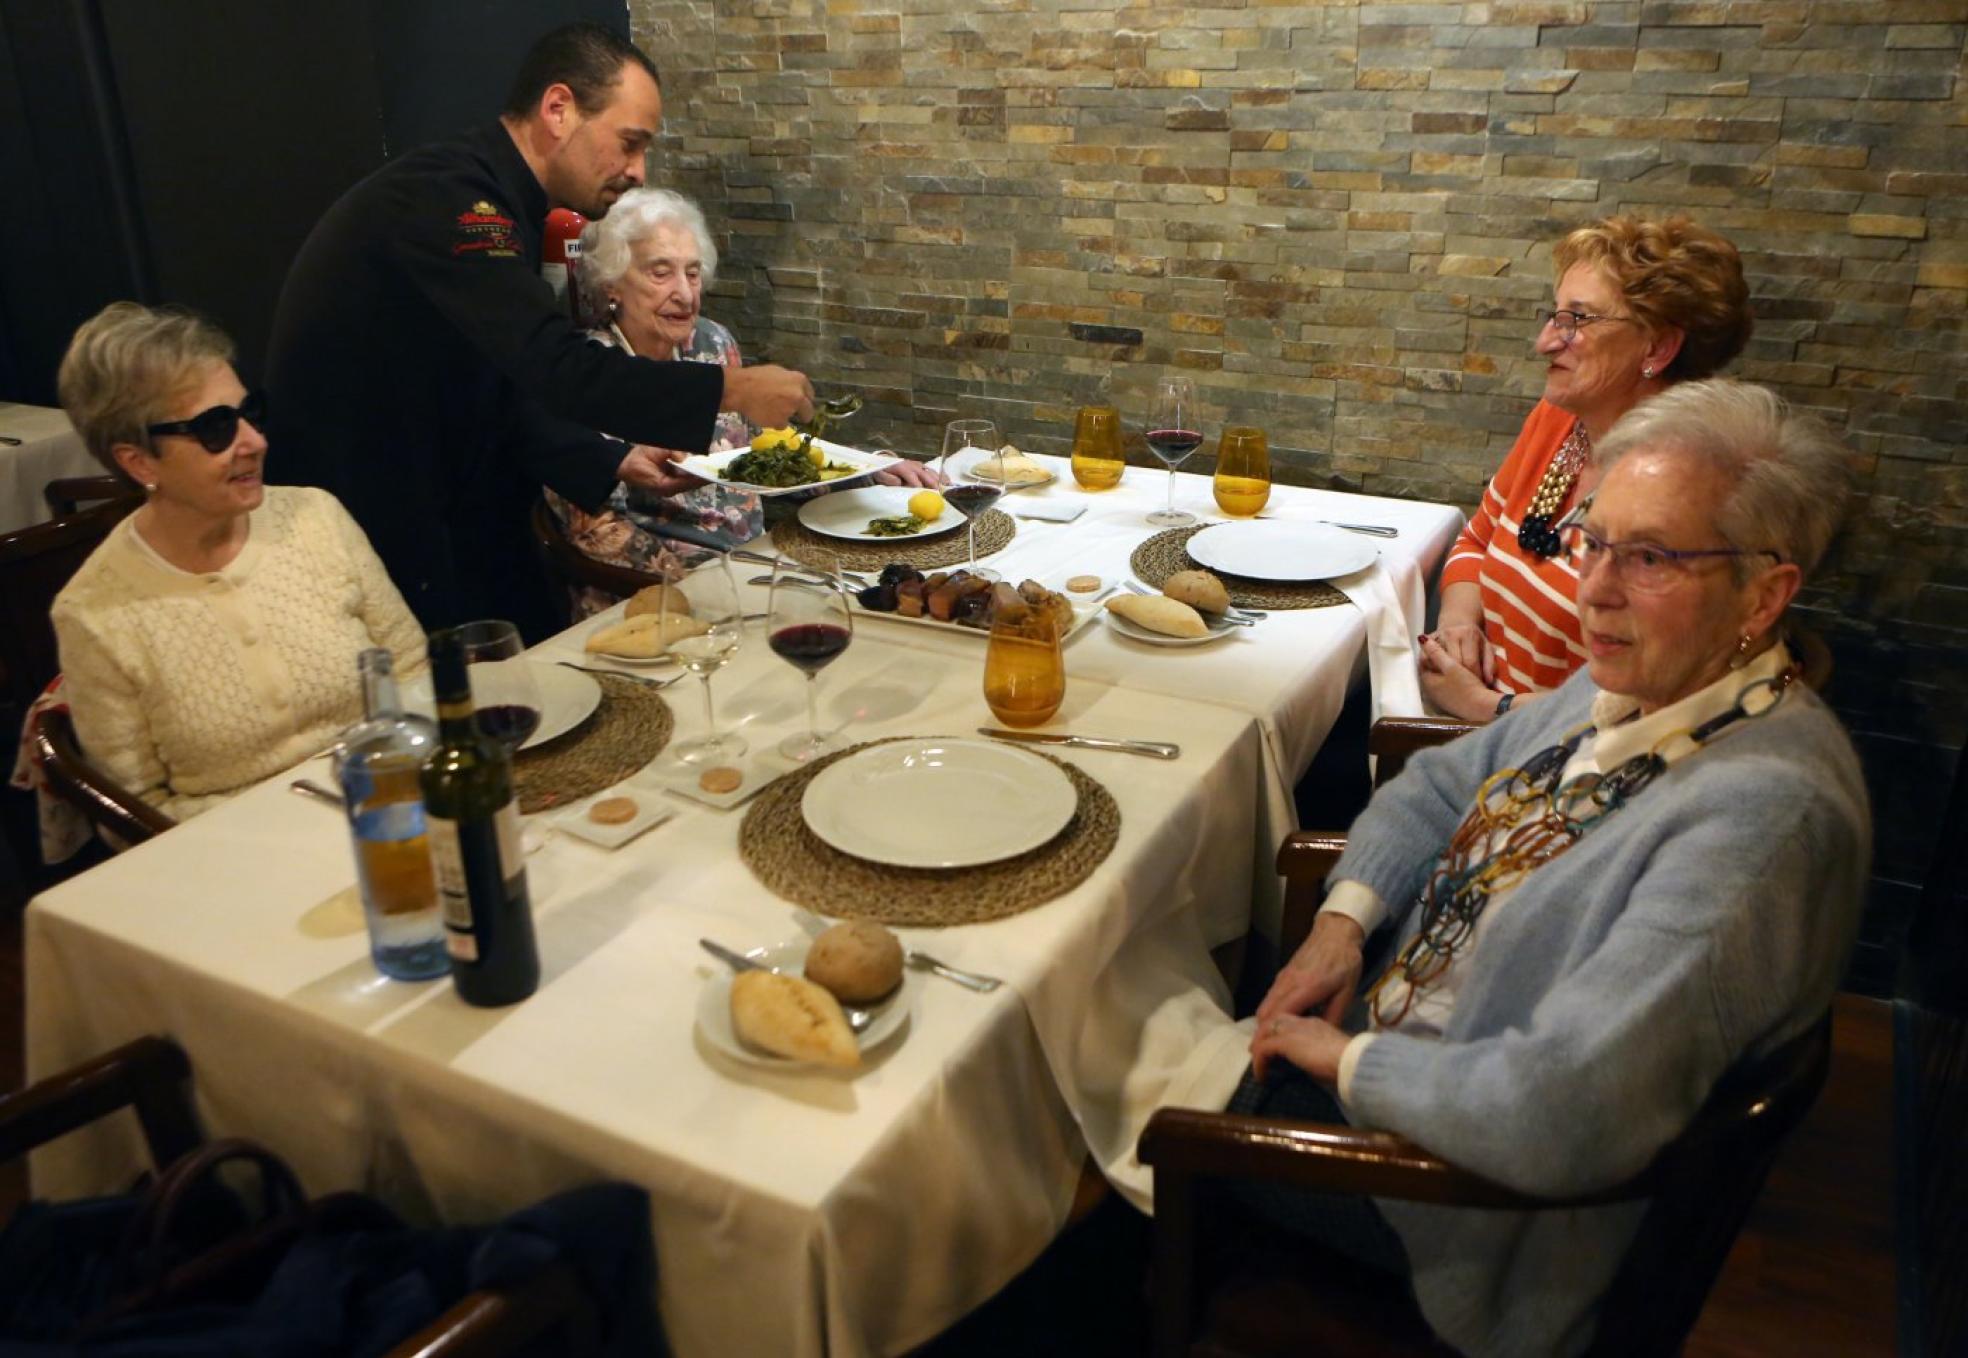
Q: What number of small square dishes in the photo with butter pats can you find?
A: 3